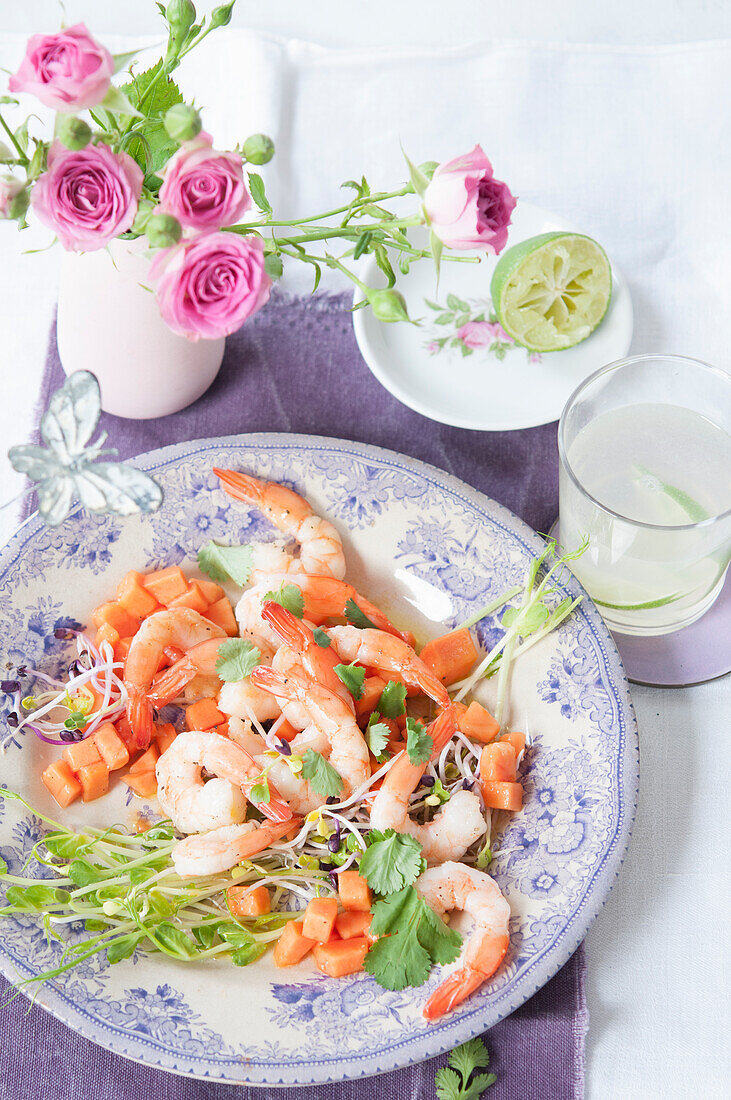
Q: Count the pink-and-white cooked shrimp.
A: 11